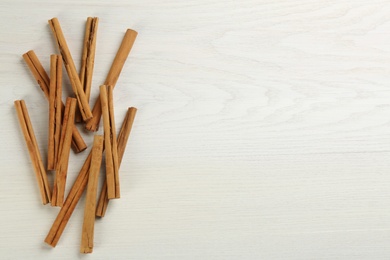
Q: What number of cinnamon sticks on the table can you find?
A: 11